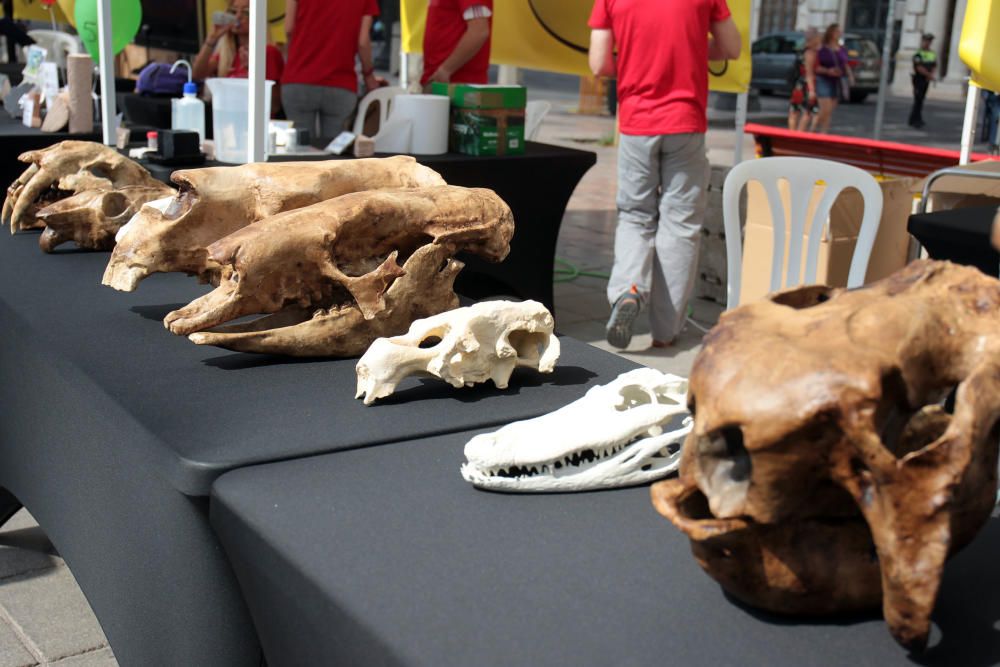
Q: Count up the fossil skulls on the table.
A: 7